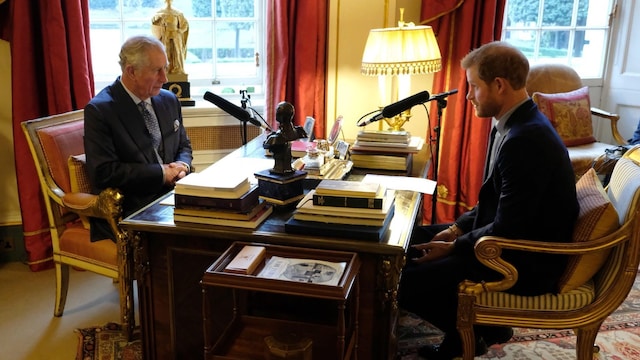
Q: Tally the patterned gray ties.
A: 1